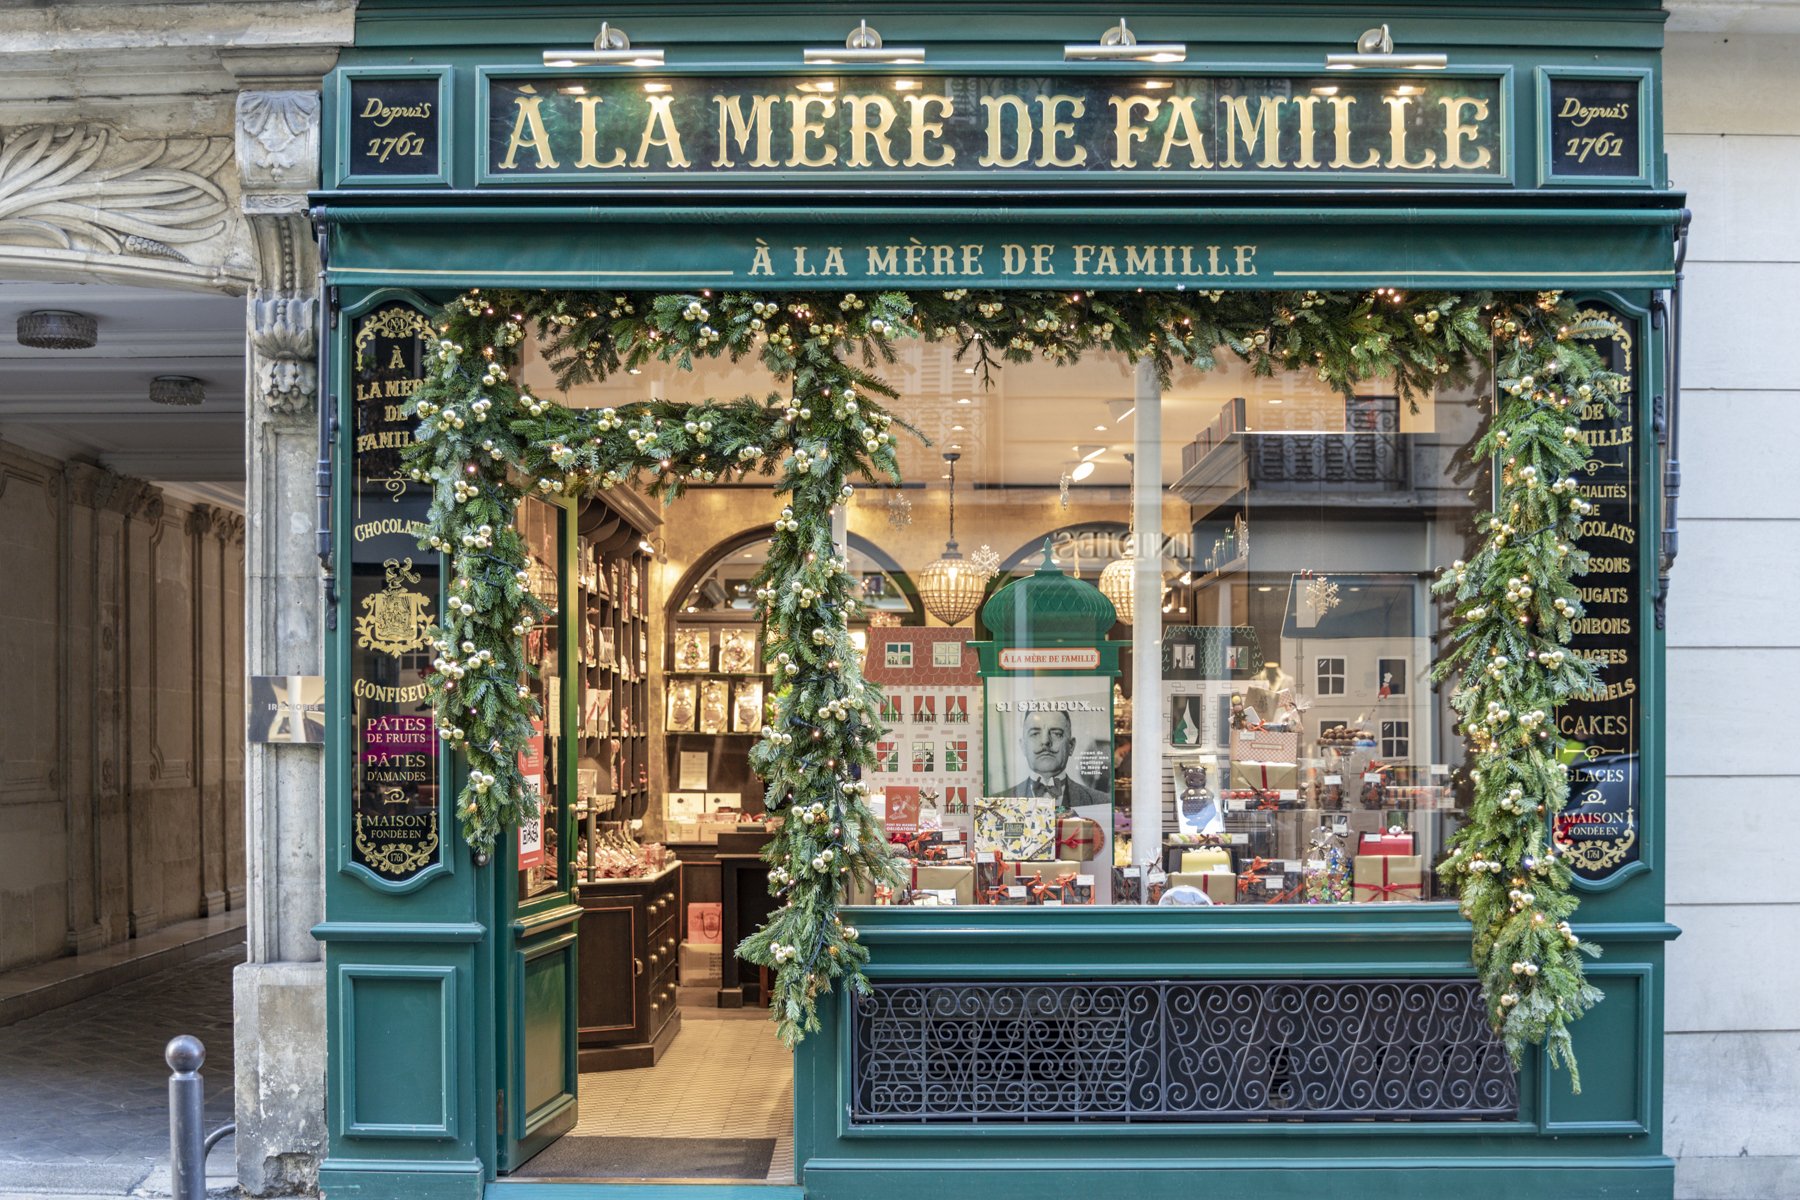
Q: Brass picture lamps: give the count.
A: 4